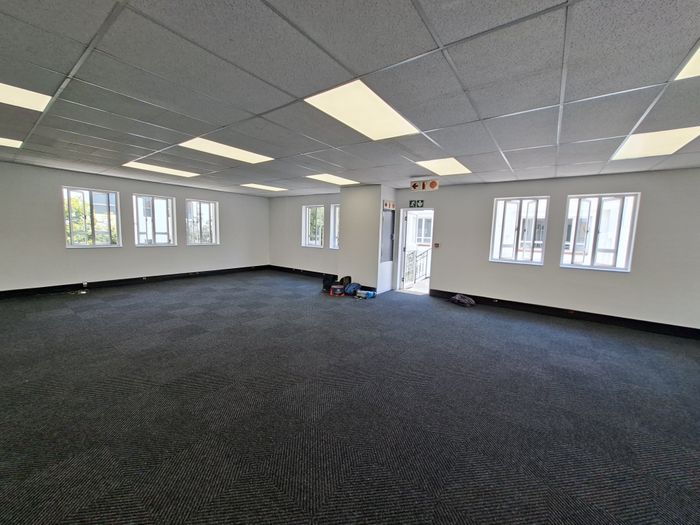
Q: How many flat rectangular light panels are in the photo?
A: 10